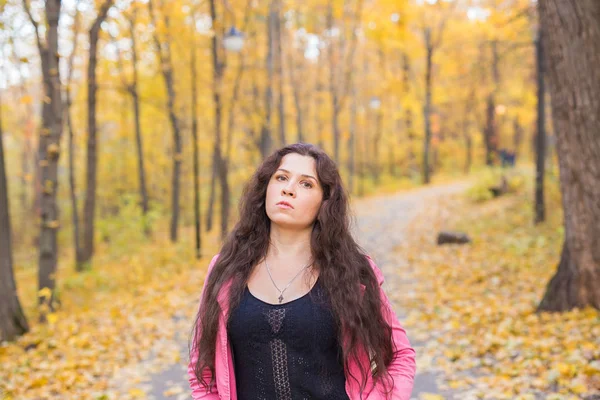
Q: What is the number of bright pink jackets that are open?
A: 1